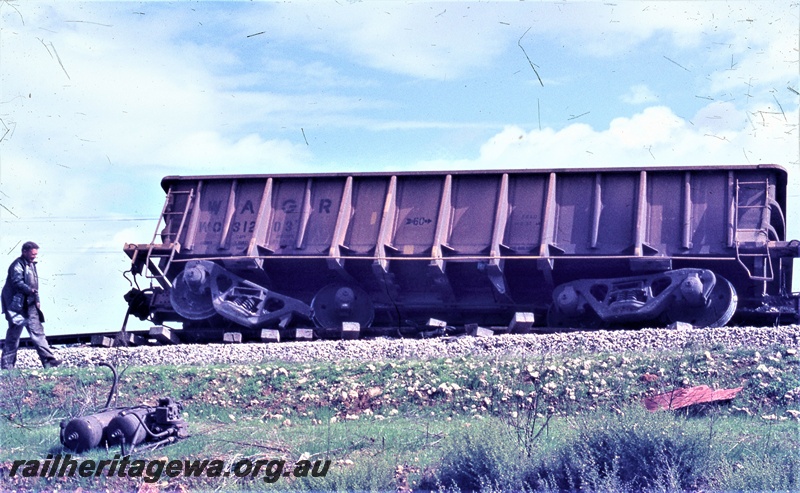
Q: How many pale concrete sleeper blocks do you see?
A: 11